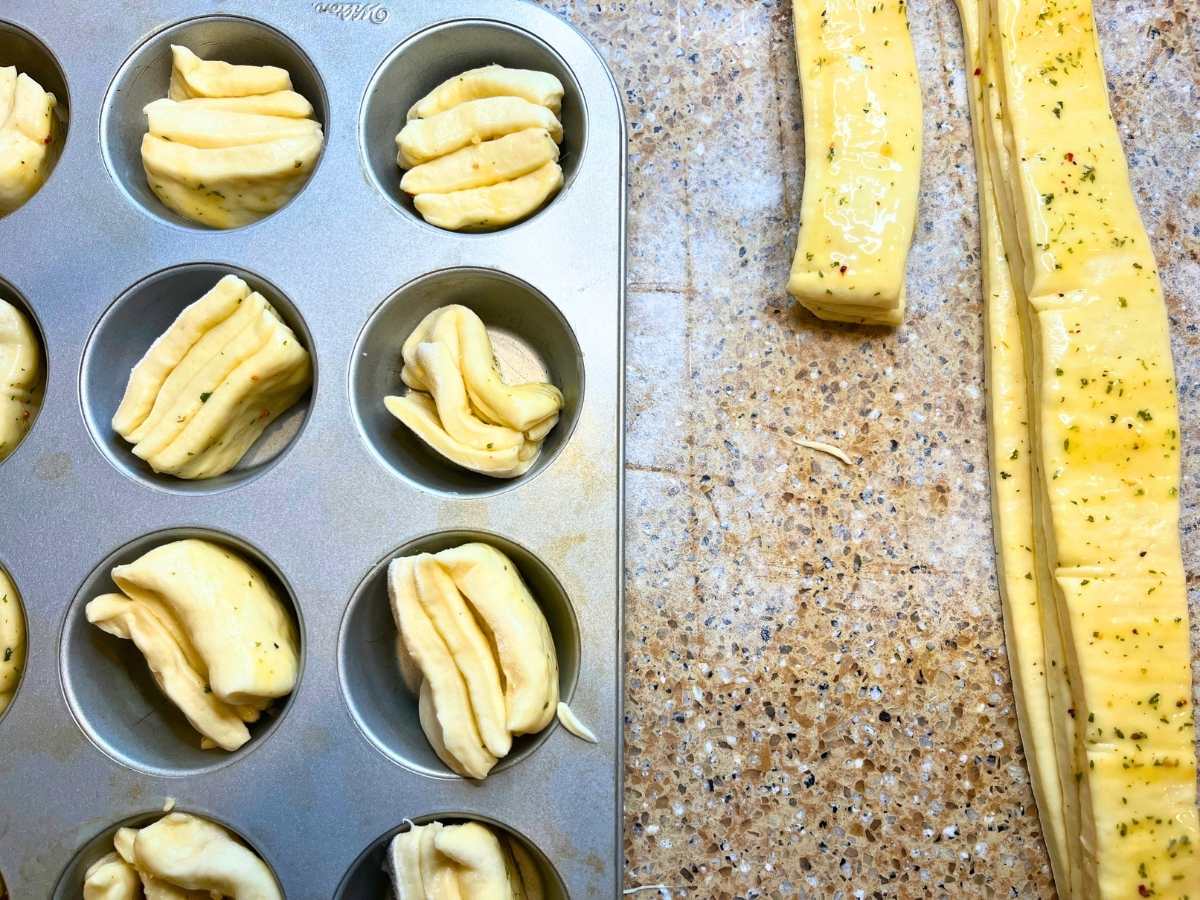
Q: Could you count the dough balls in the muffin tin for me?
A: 11